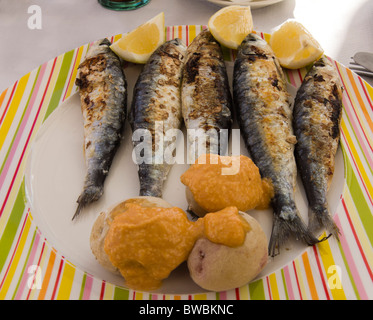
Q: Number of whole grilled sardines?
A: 5